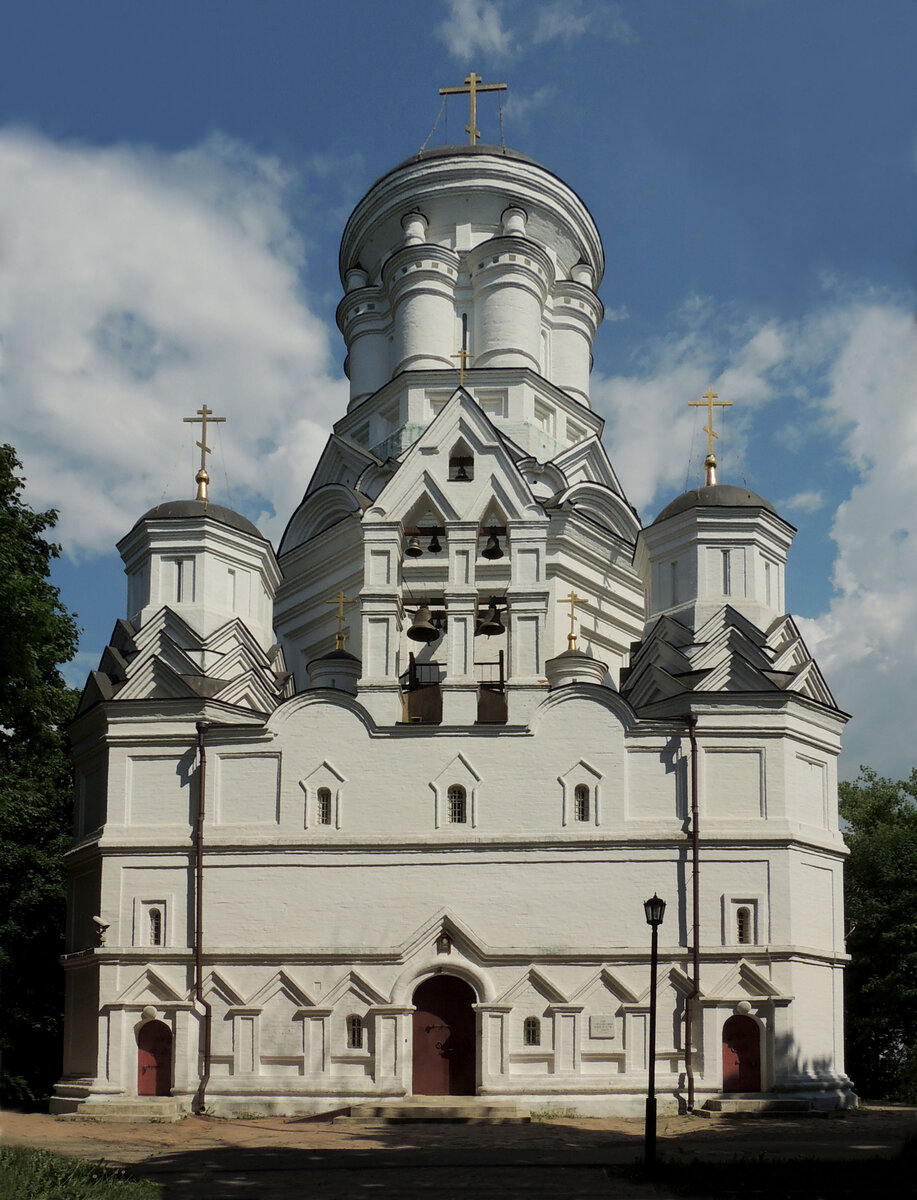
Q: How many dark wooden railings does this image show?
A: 2